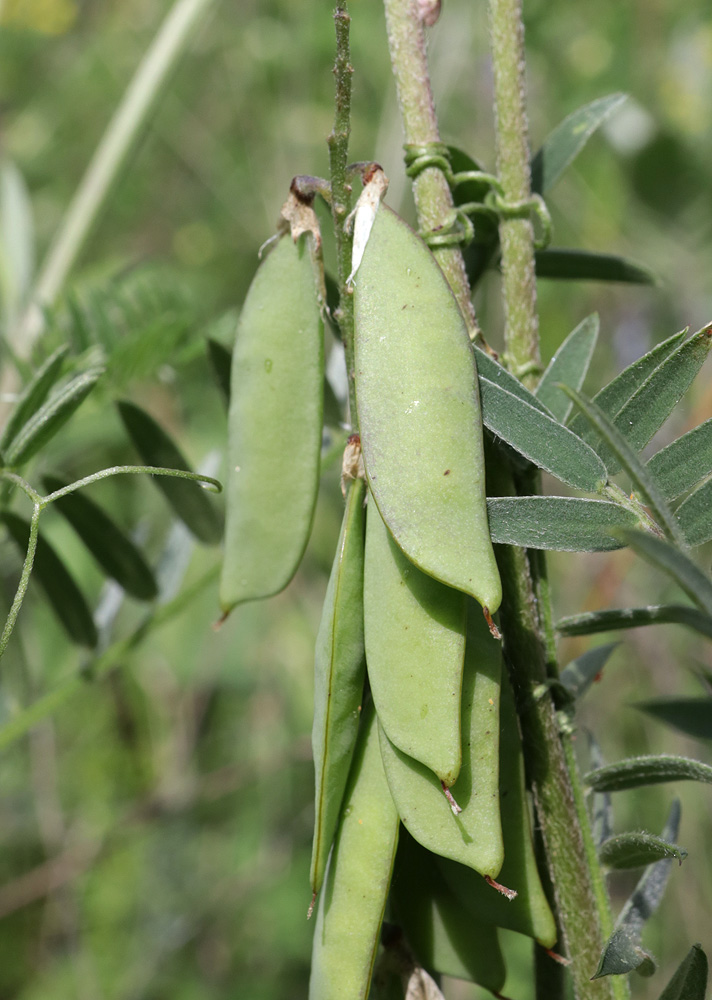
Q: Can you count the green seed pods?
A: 8